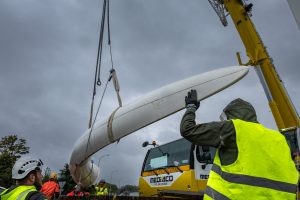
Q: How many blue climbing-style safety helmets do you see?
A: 0